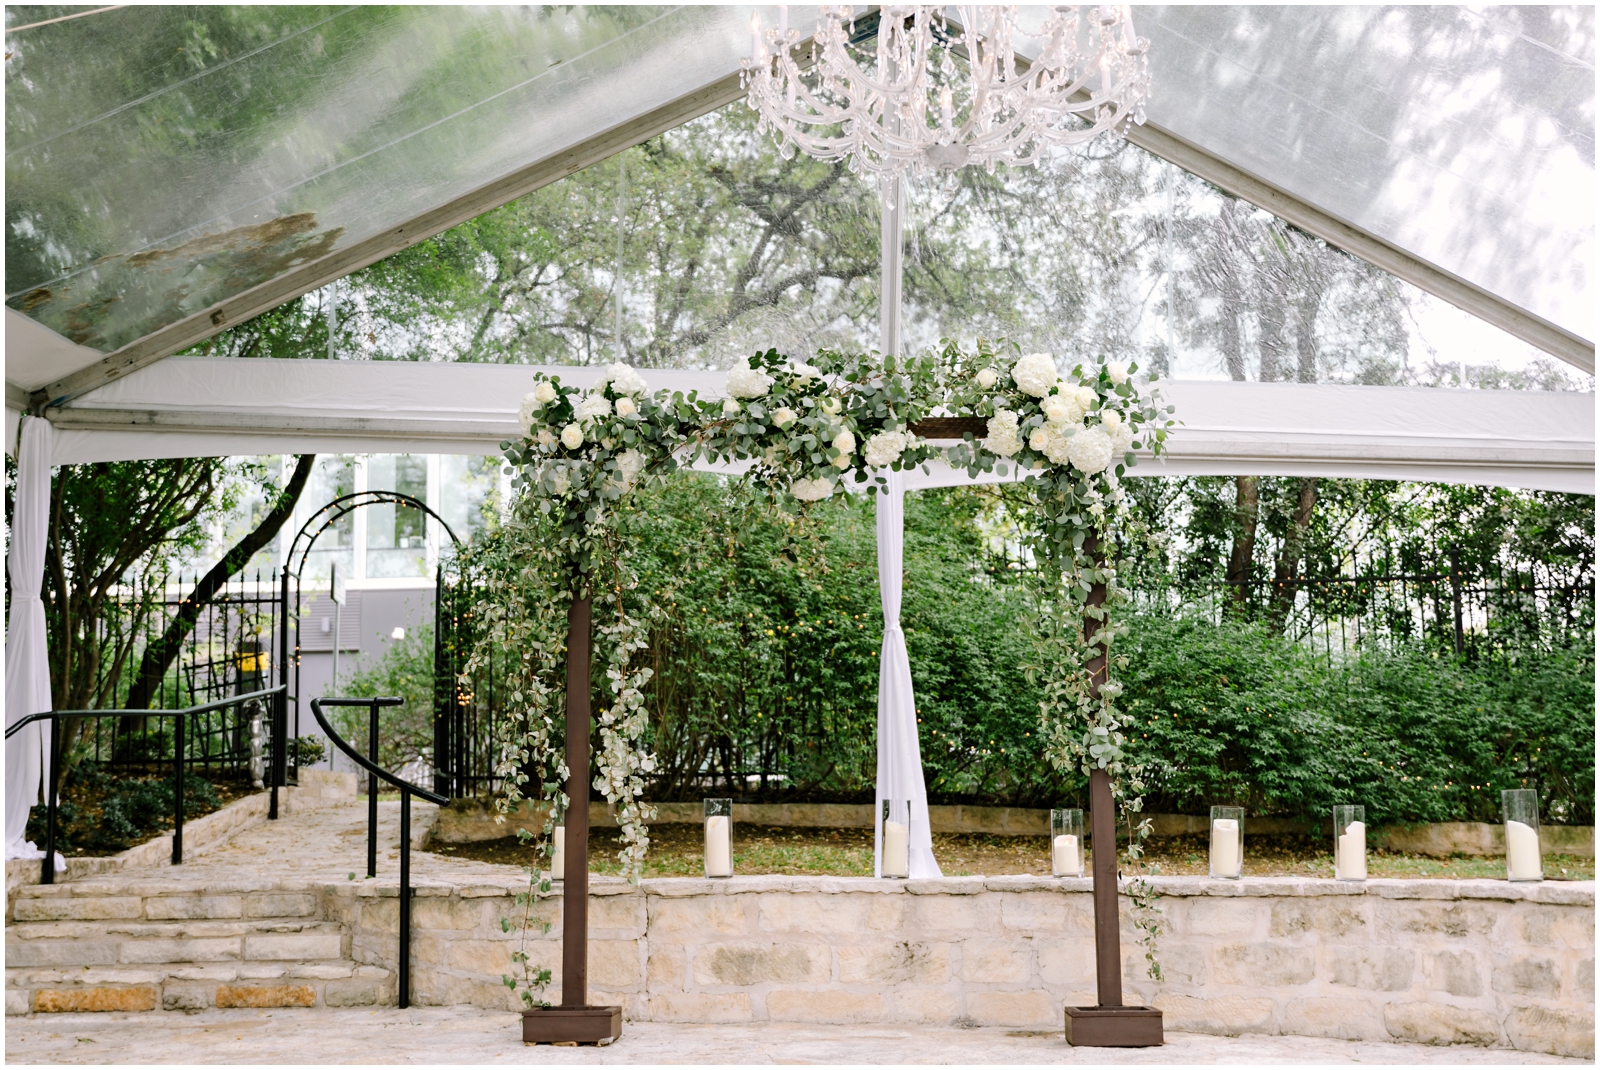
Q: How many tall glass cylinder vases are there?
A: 7